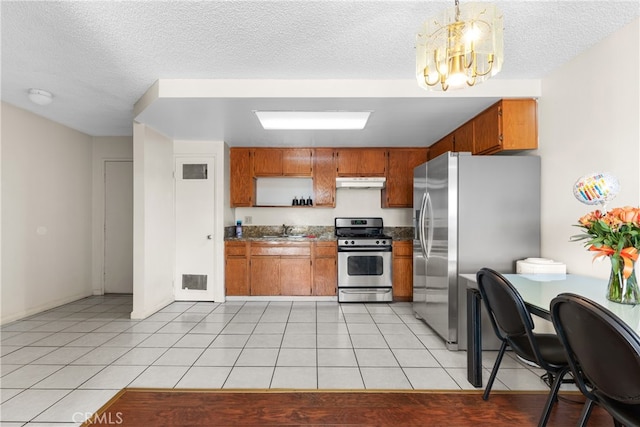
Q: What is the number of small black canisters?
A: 3